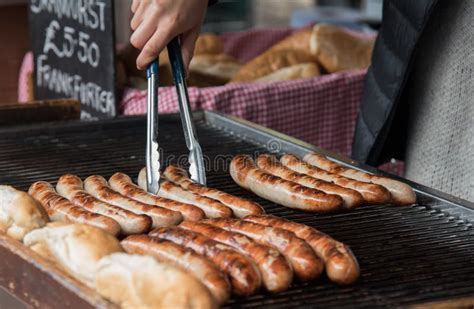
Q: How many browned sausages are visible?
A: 15